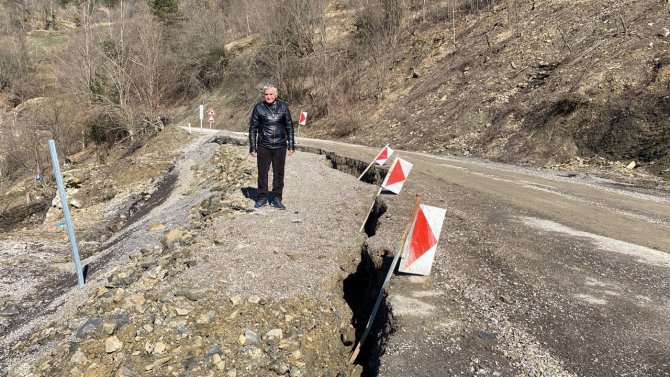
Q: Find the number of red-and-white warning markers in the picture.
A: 4